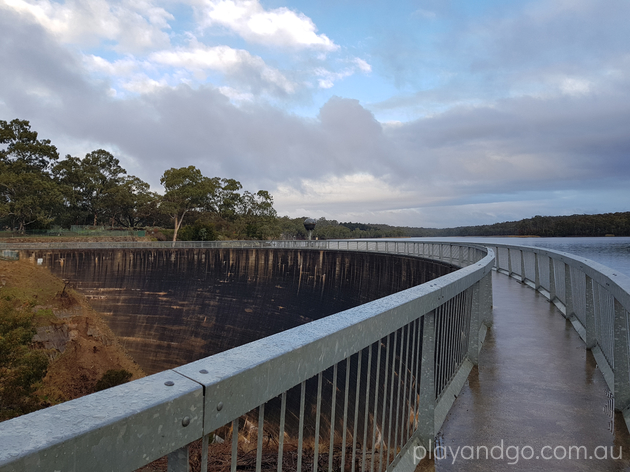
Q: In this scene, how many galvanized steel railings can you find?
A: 2